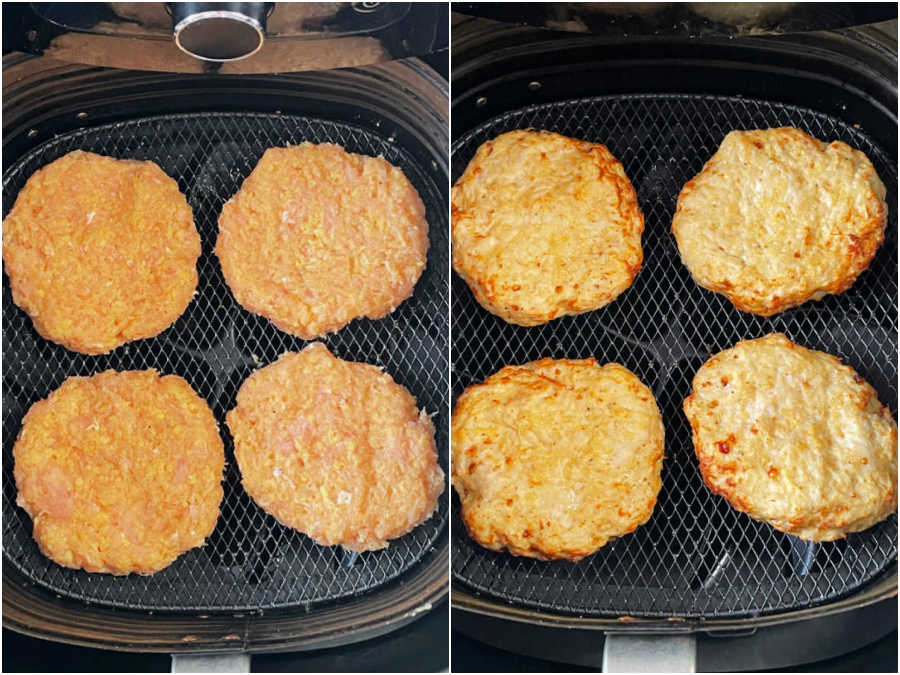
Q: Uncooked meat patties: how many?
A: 4